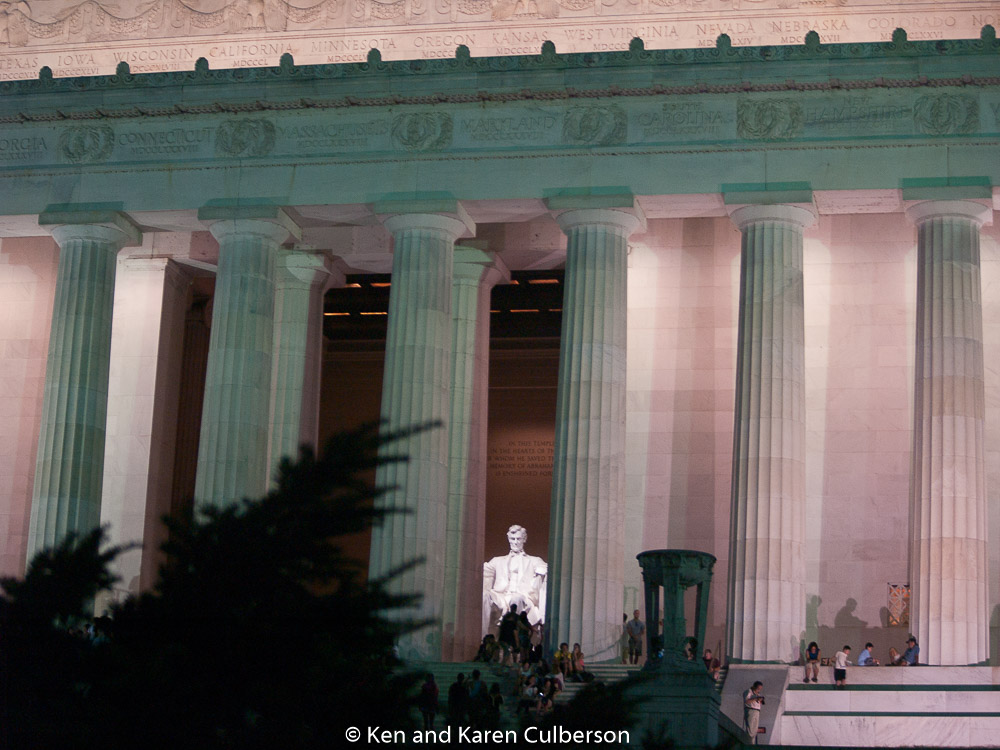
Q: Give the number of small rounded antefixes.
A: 12